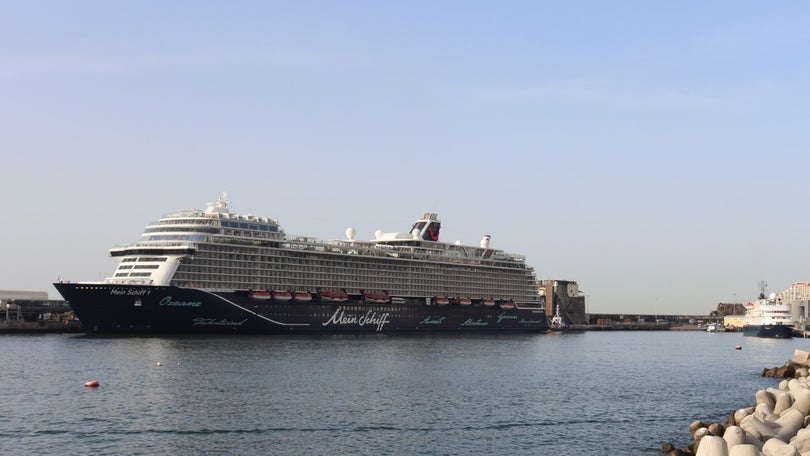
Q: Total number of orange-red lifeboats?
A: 9